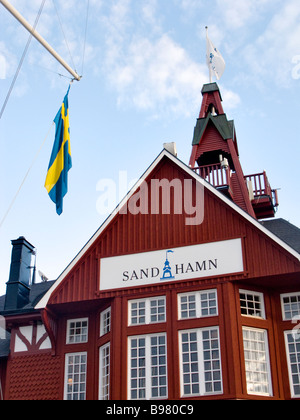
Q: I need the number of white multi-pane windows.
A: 12